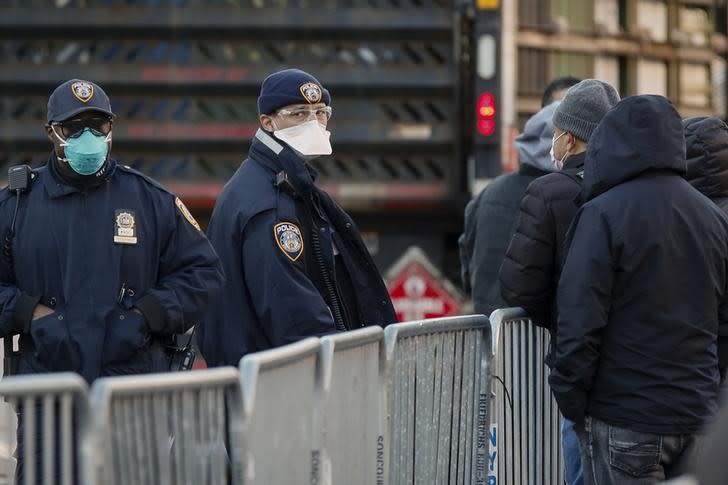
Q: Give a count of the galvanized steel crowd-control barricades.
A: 6